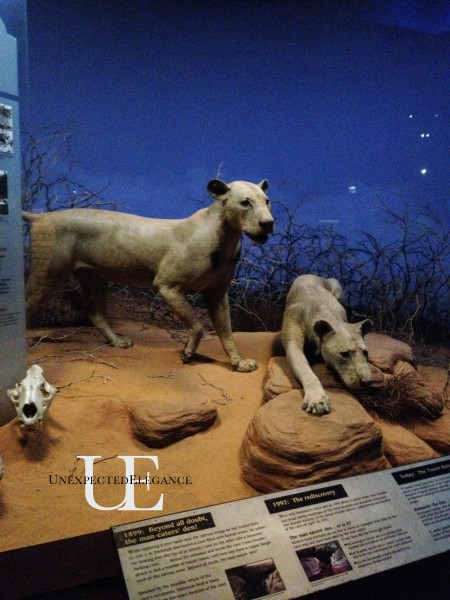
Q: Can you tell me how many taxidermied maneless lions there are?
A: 2